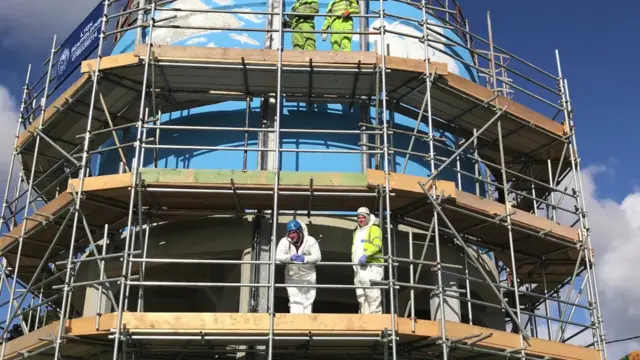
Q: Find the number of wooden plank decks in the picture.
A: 3